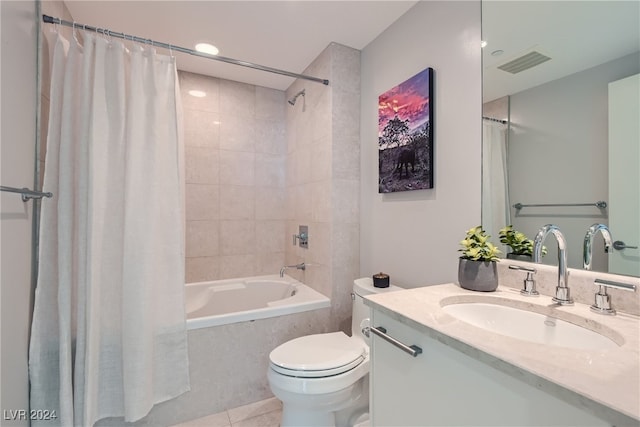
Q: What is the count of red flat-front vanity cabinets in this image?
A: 0